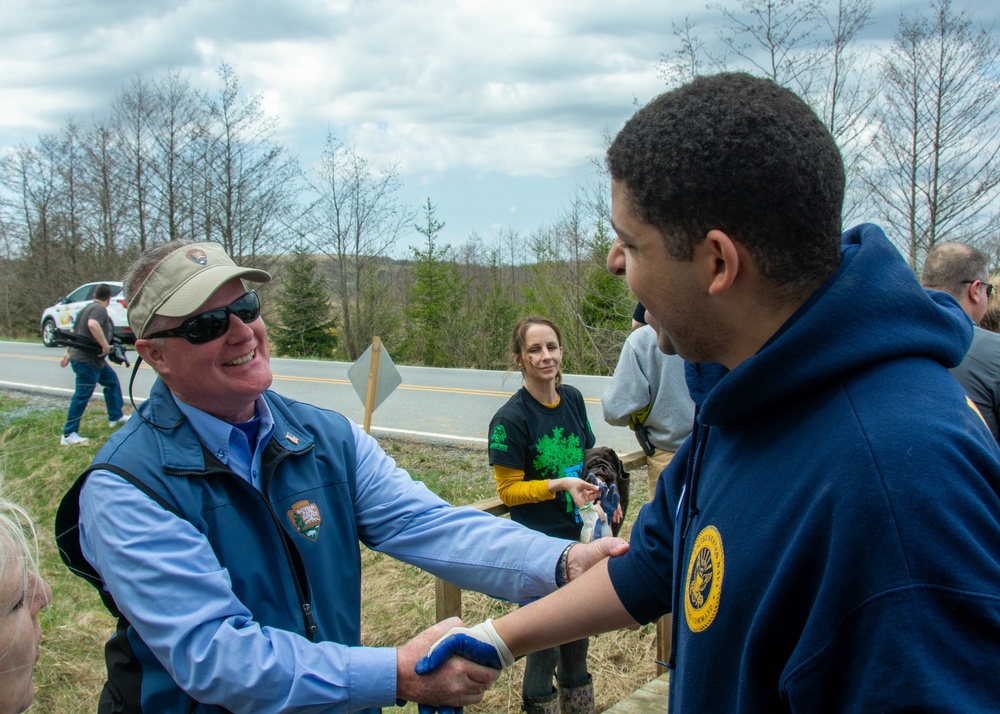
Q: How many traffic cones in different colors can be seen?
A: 0